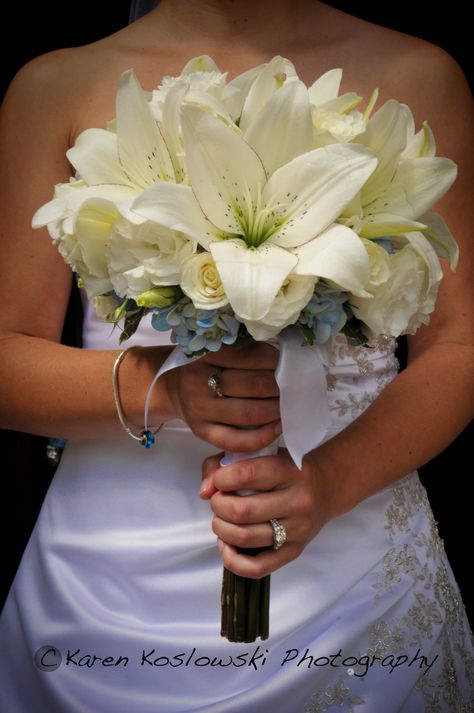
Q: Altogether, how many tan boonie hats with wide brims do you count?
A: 0